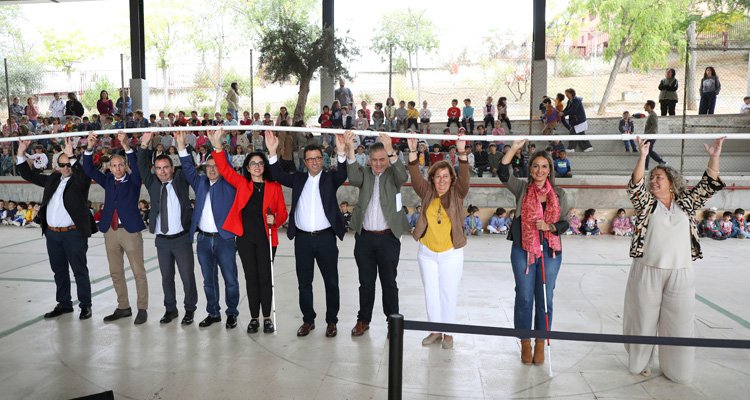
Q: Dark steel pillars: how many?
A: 3